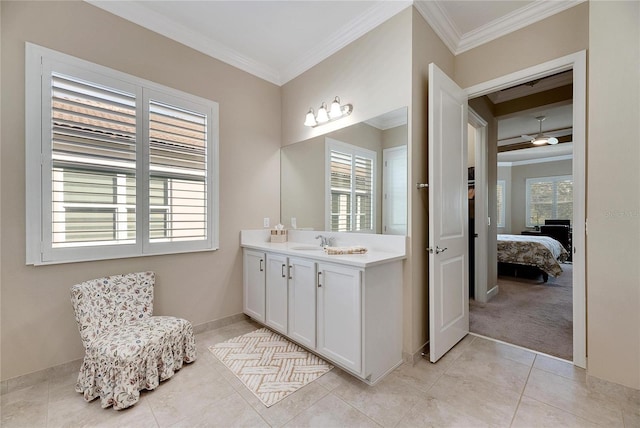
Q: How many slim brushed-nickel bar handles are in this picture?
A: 4